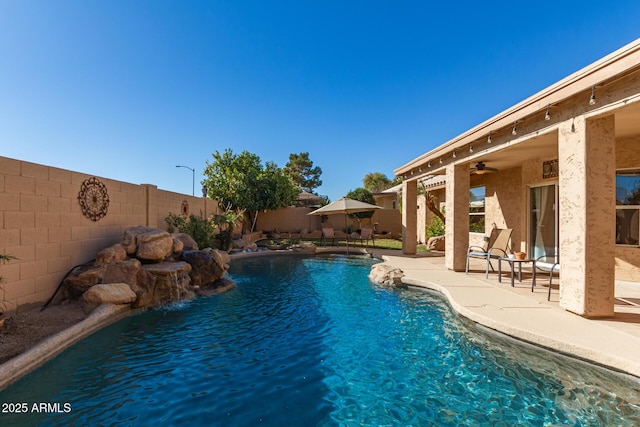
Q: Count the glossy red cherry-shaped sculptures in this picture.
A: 0